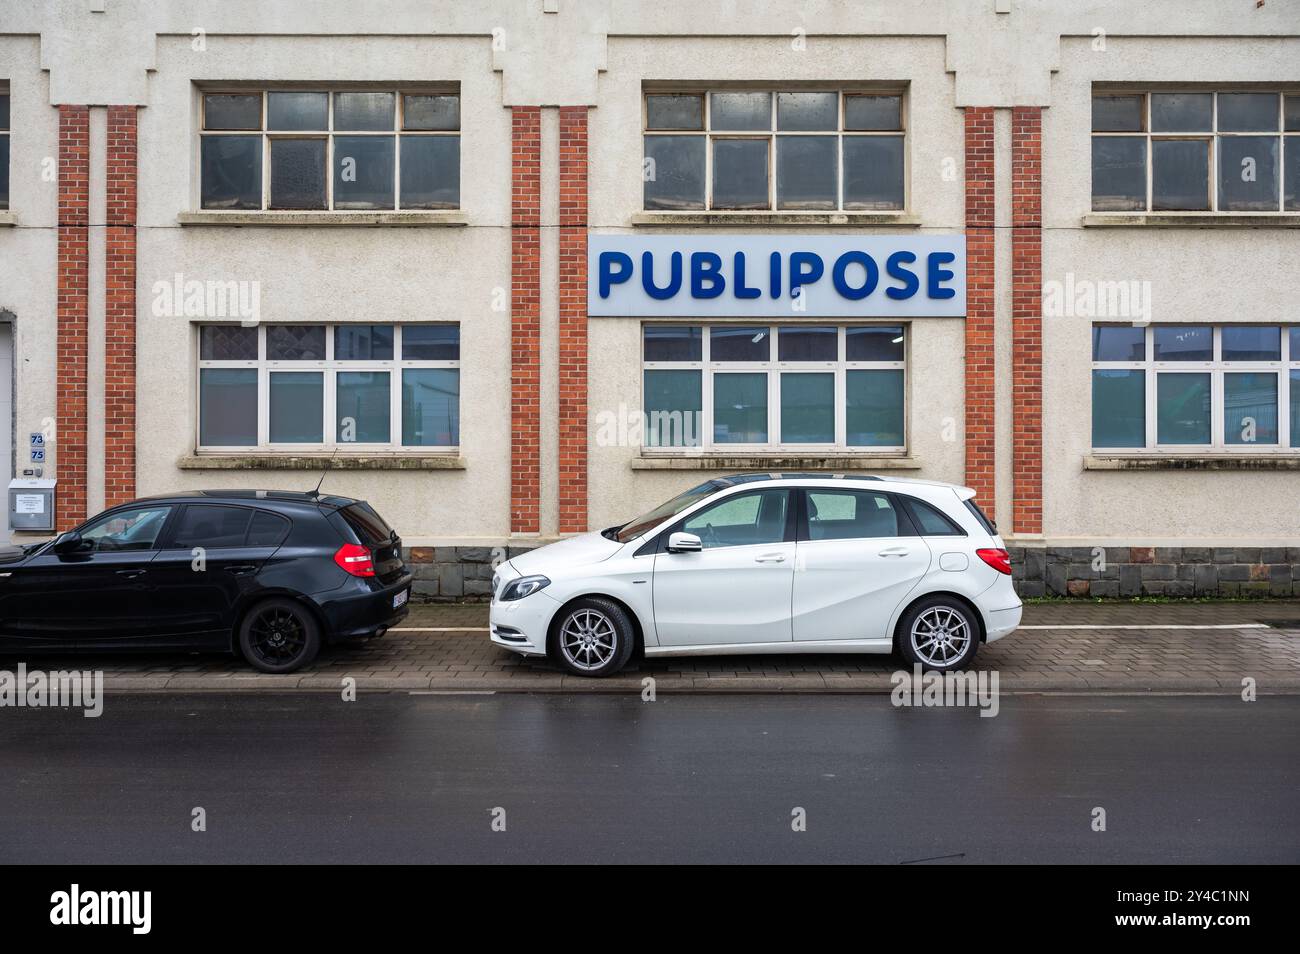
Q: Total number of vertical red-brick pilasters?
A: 6